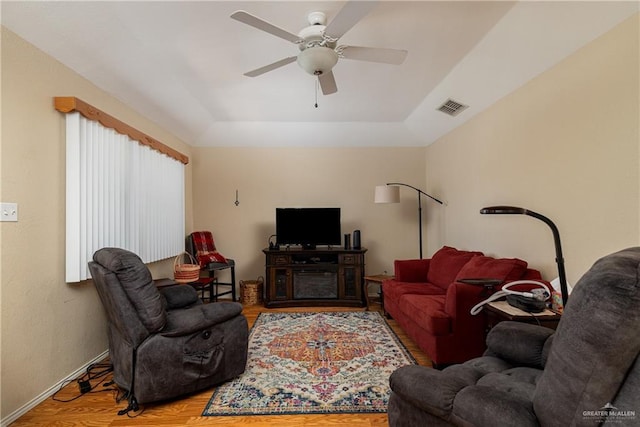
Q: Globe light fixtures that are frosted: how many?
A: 1